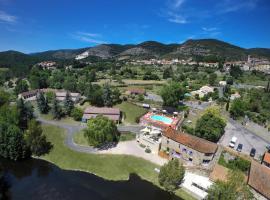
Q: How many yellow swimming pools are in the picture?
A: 0